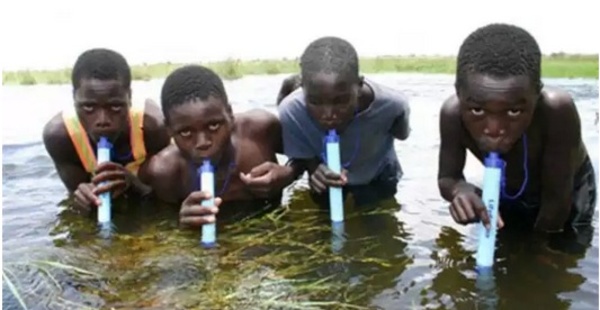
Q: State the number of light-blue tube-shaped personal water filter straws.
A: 4